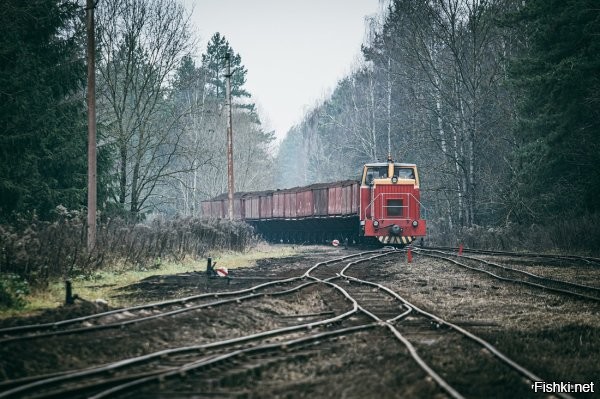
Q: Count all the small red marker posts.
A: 2